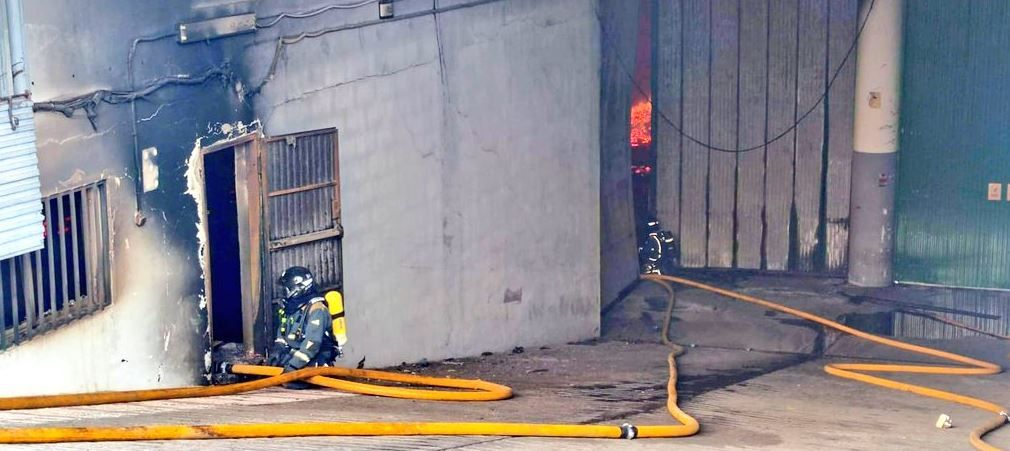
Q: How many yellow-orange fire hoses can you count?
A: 3